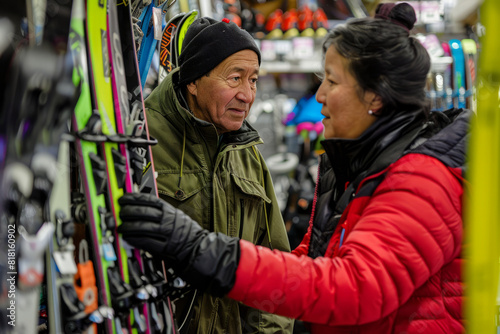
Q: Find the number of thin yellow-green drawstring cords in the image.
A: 2